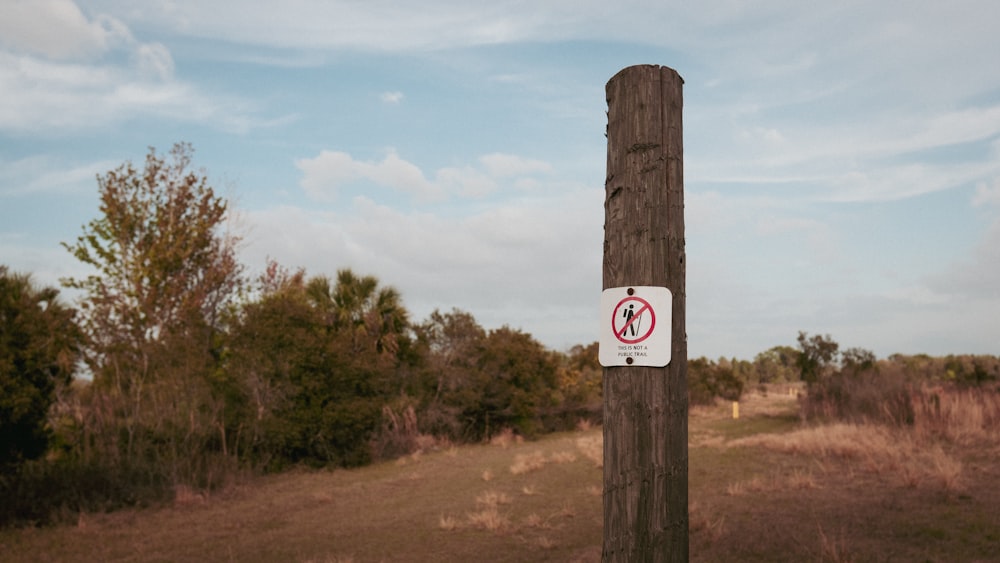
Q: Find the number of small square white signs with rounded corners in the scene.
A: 1